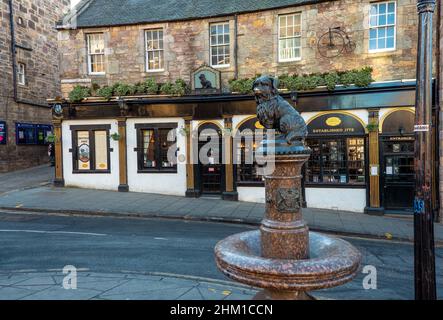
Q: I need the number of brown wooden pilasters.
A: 5